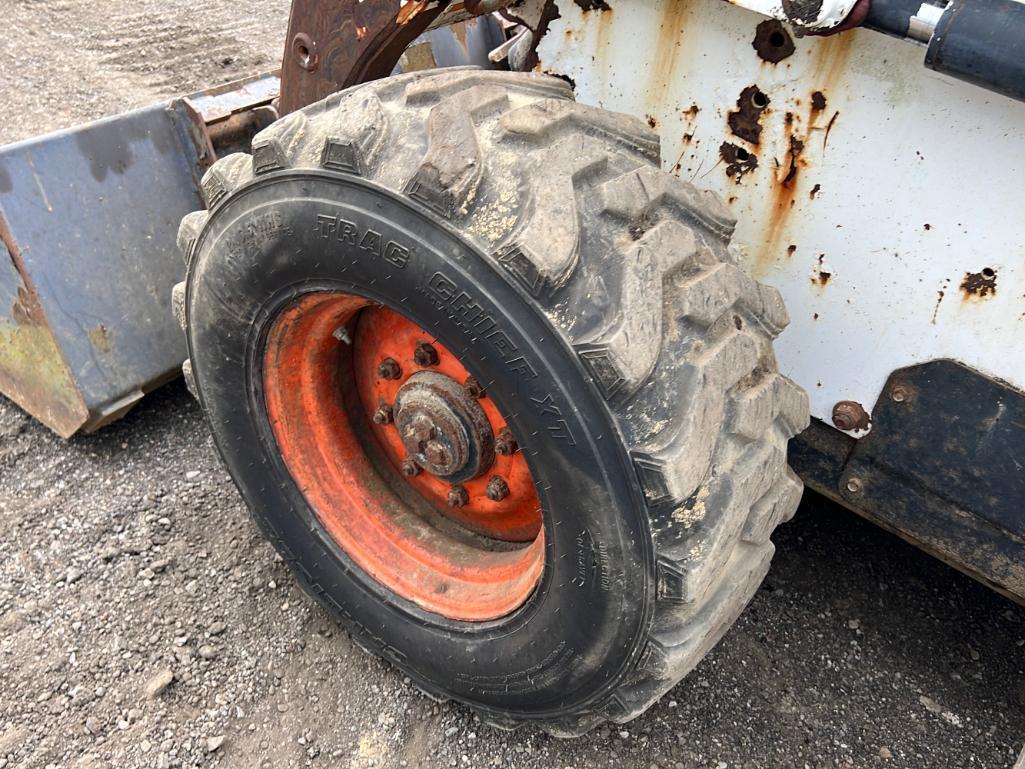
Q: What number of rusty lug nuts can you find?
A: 8